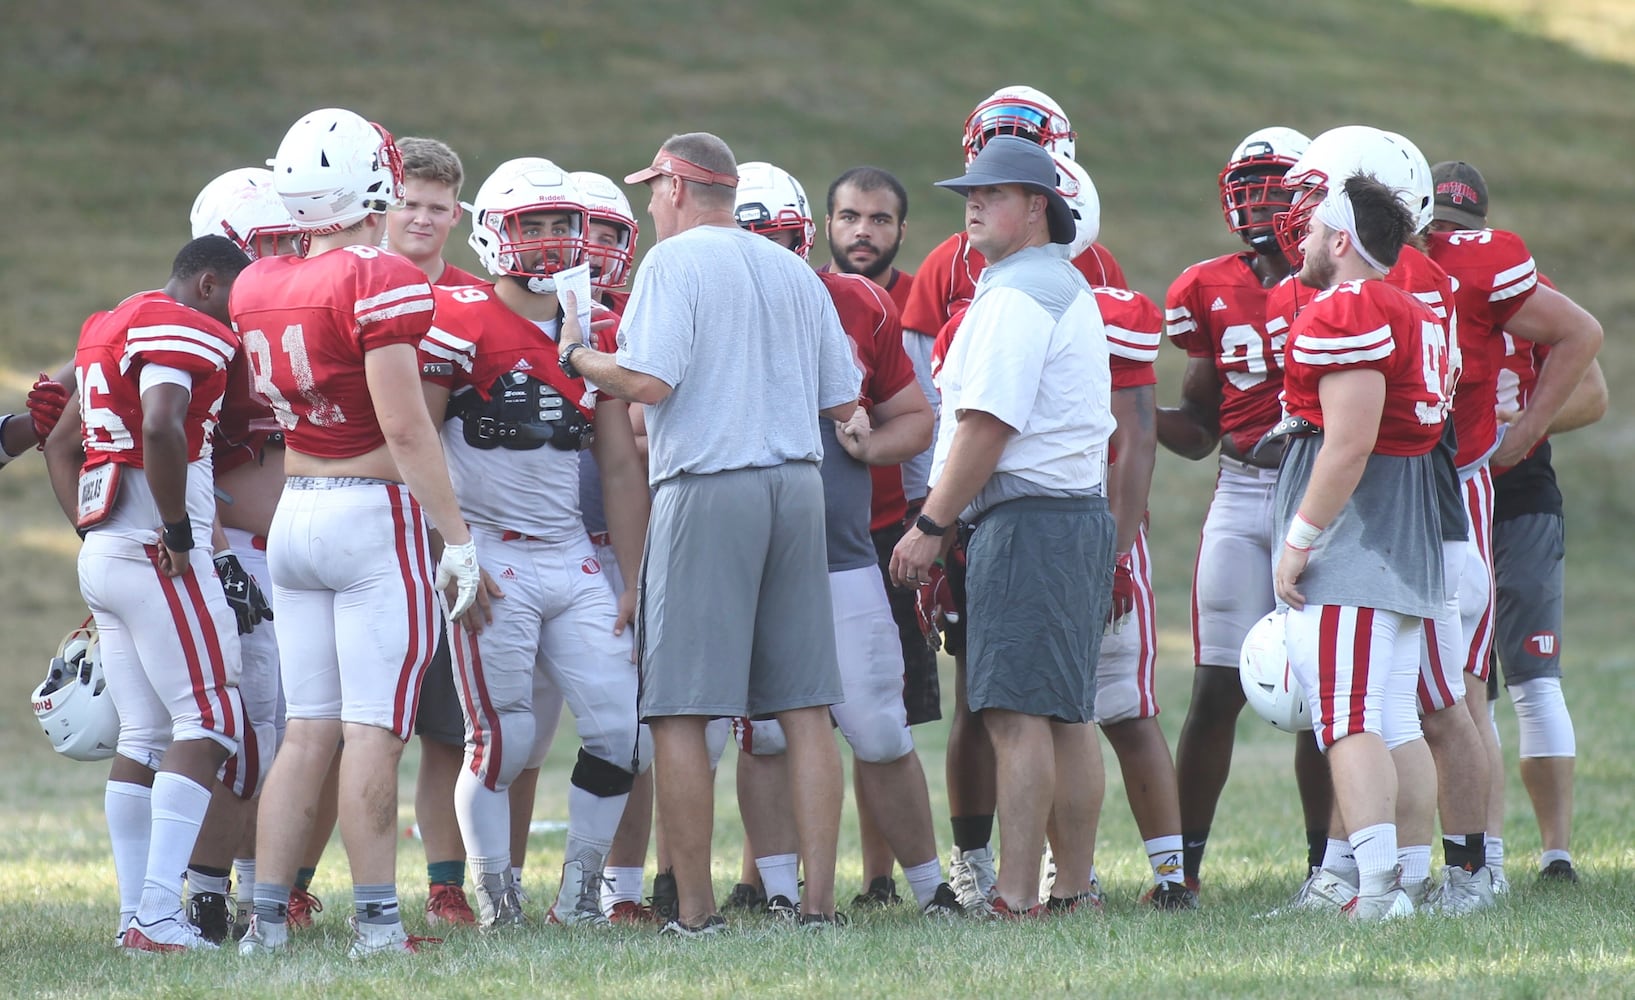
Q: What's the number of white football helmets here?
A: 11